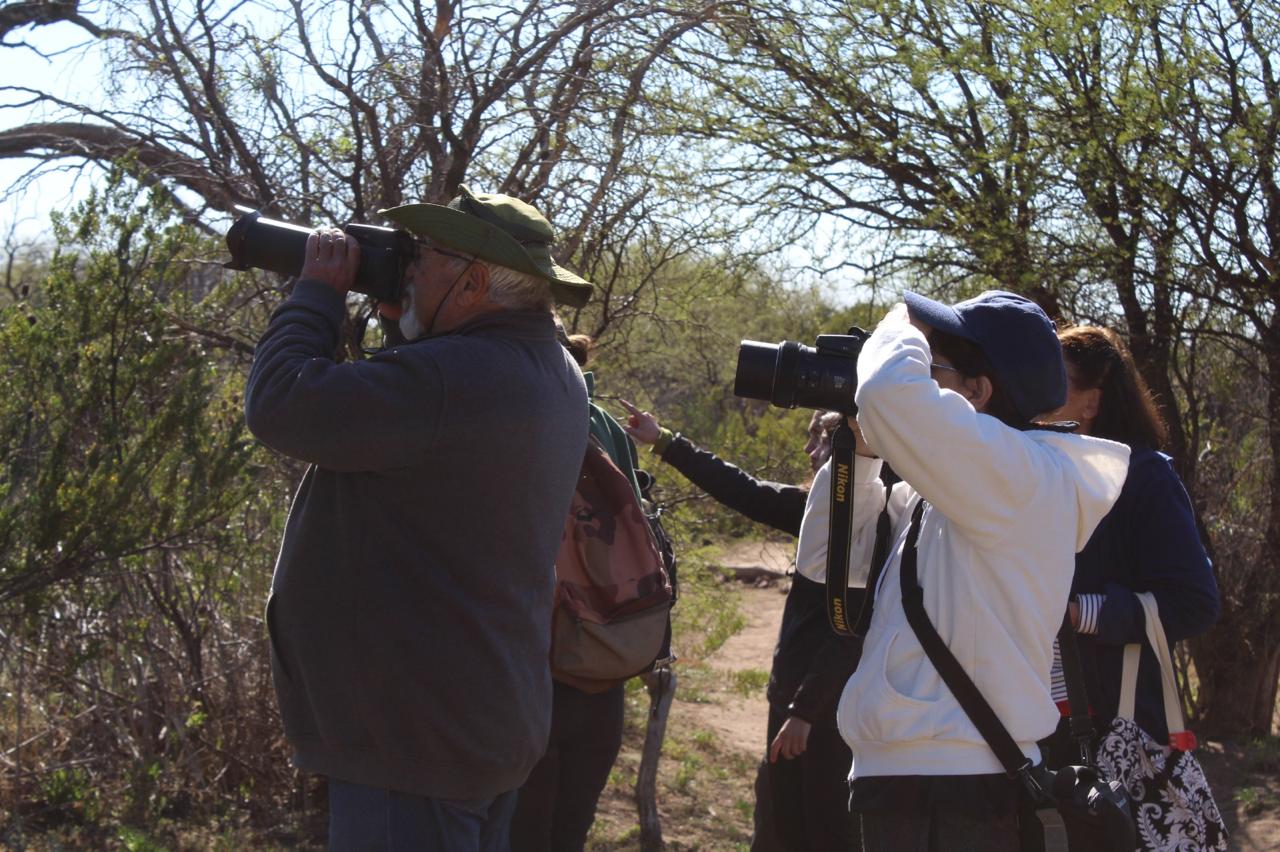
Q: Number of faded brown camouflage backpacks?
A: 1